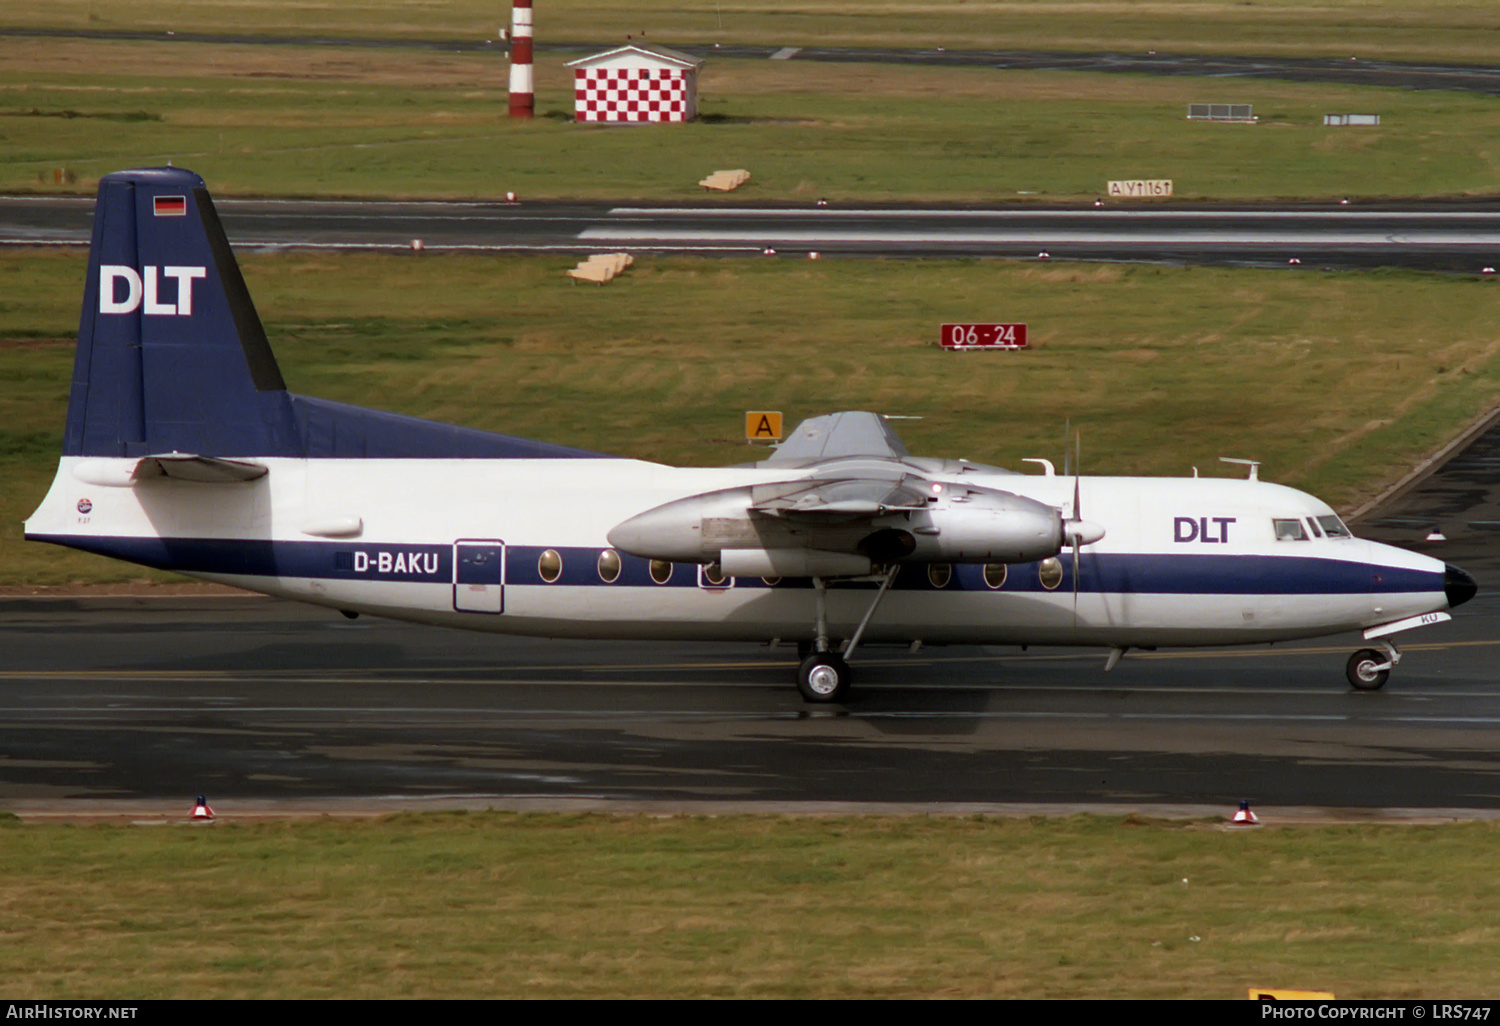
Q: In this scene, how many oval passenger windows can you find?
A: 8